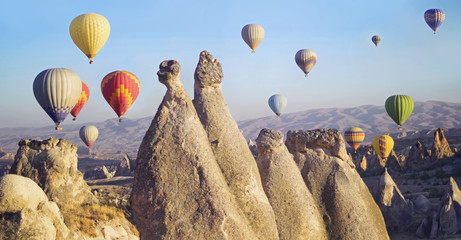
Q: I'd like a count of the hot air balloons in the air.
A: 13